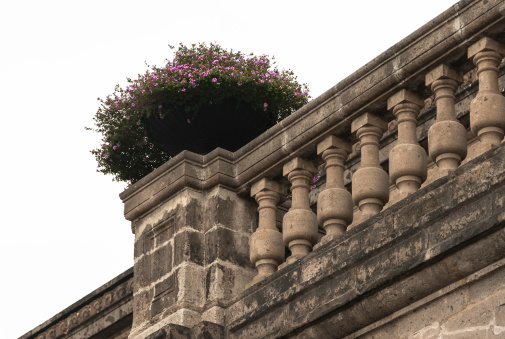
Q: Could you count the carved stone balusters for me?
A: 7